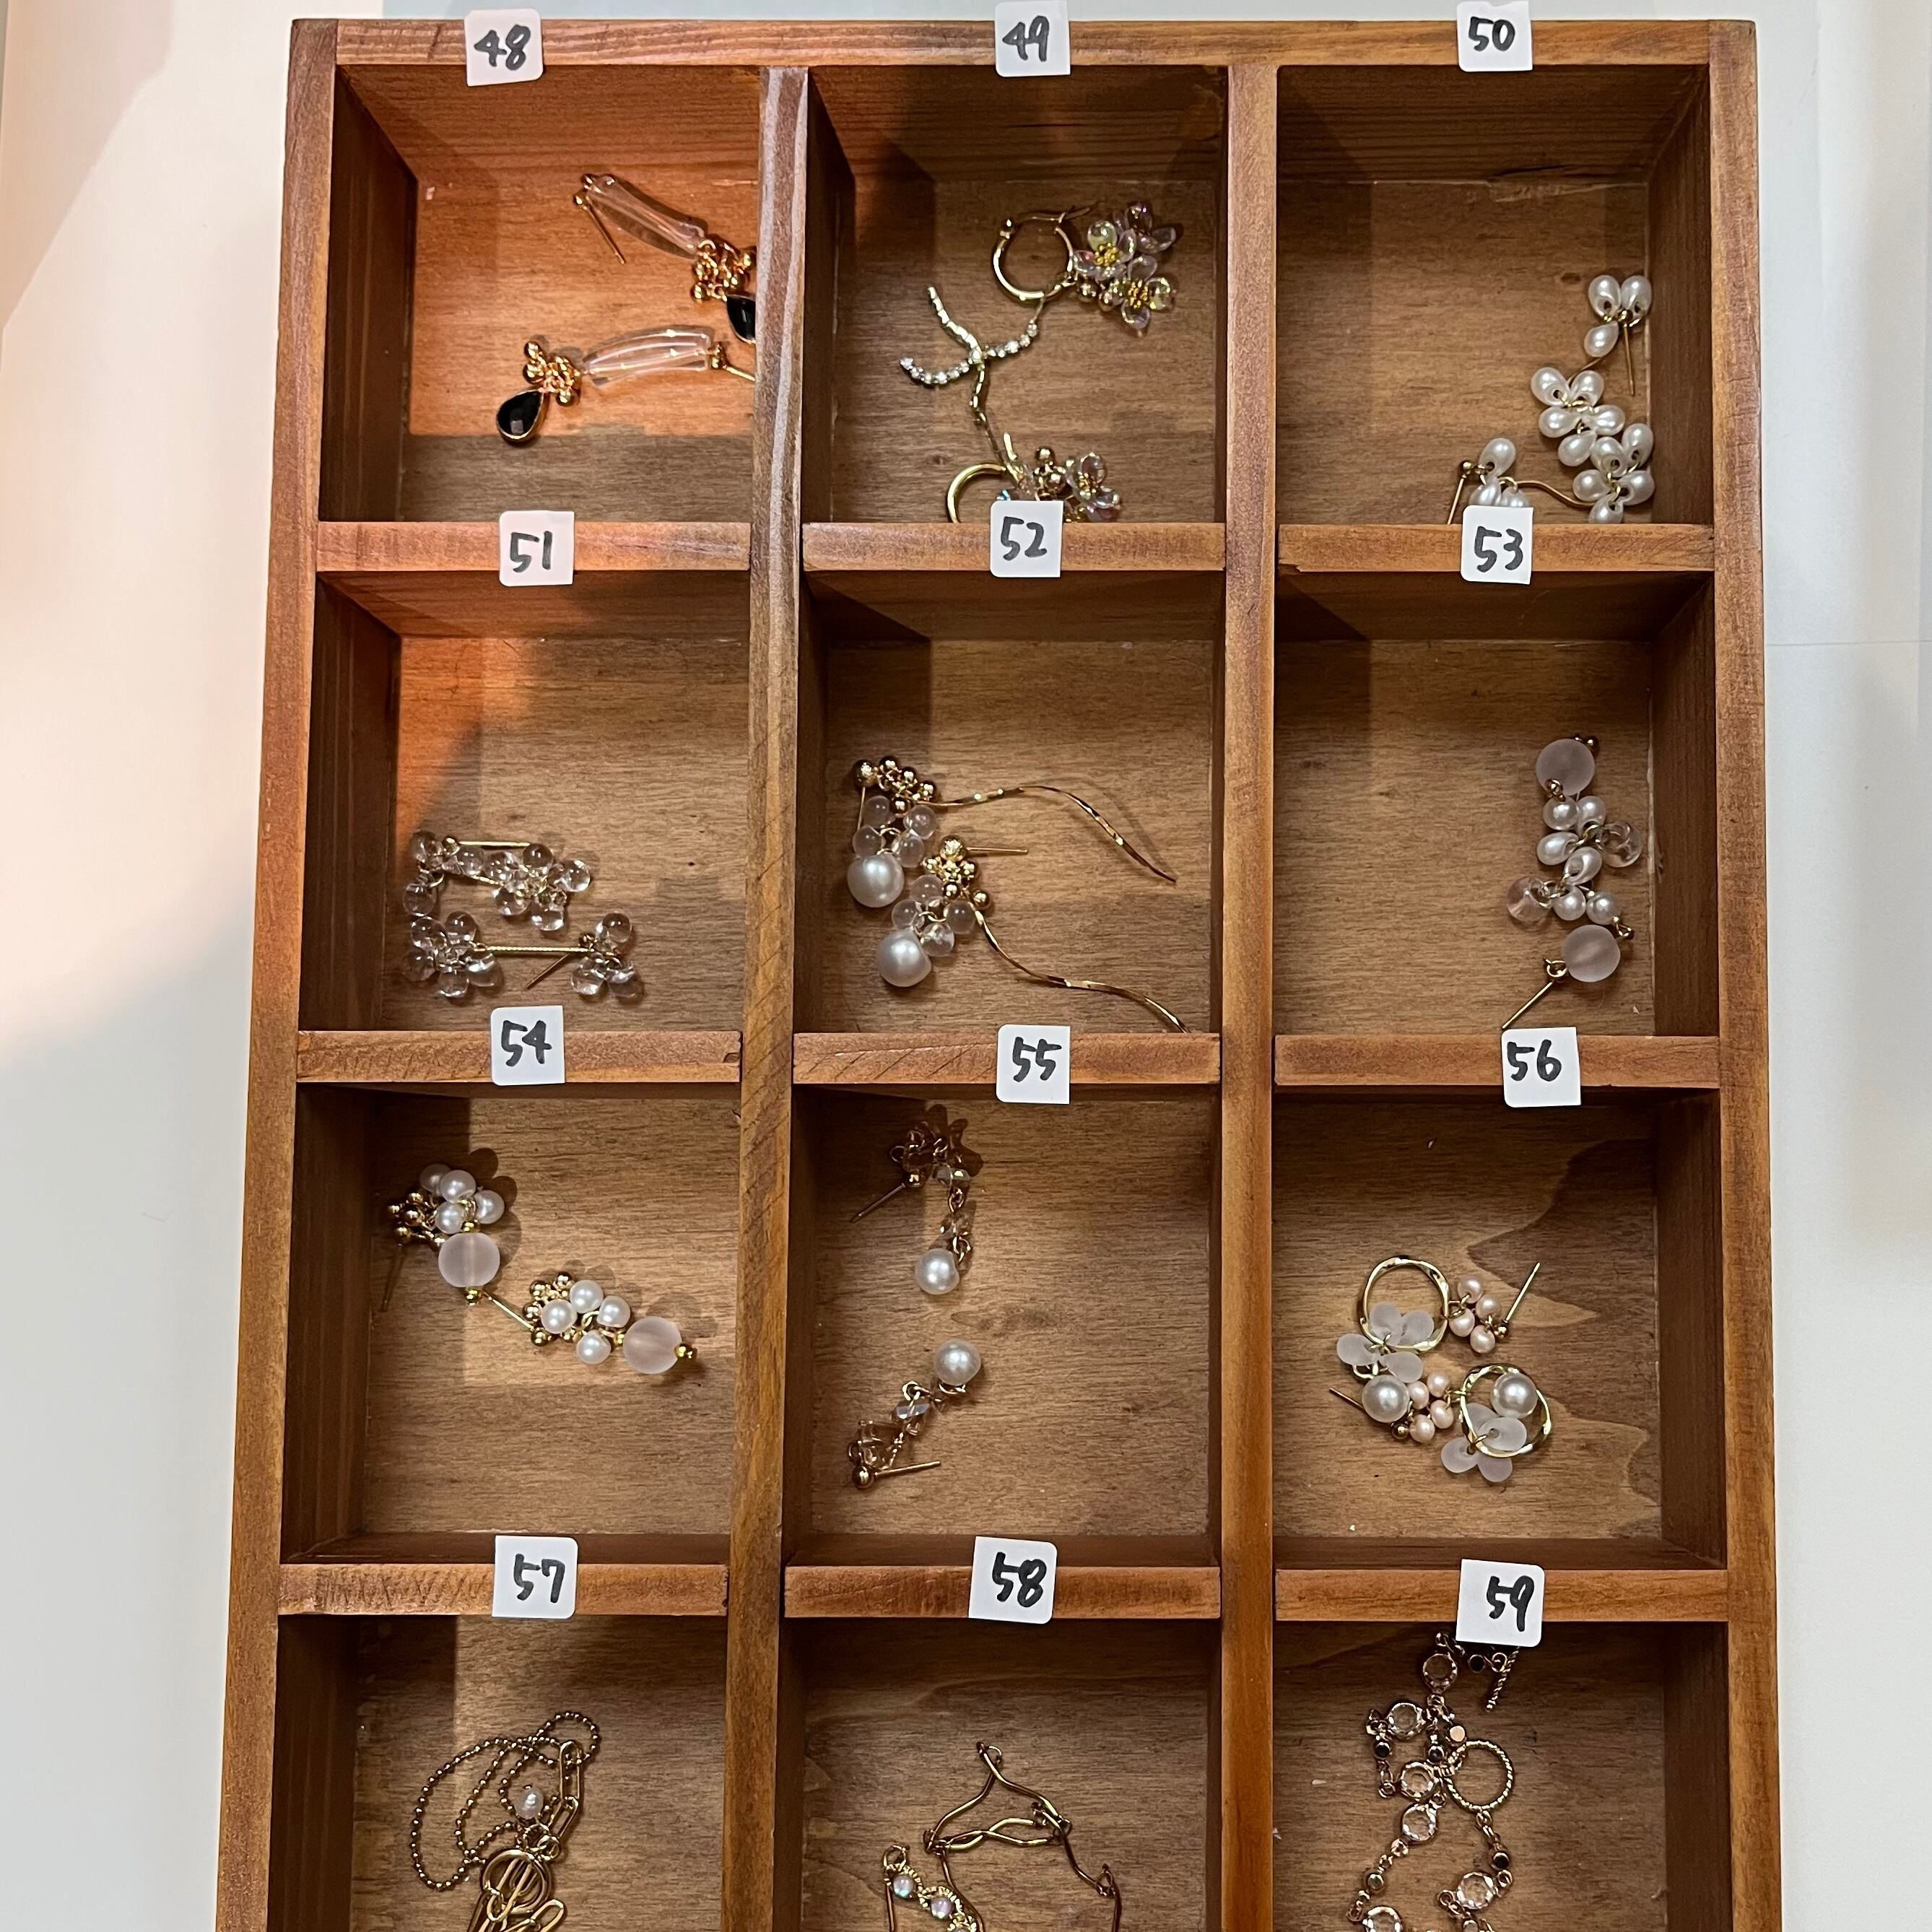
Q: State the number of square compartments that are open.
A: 12